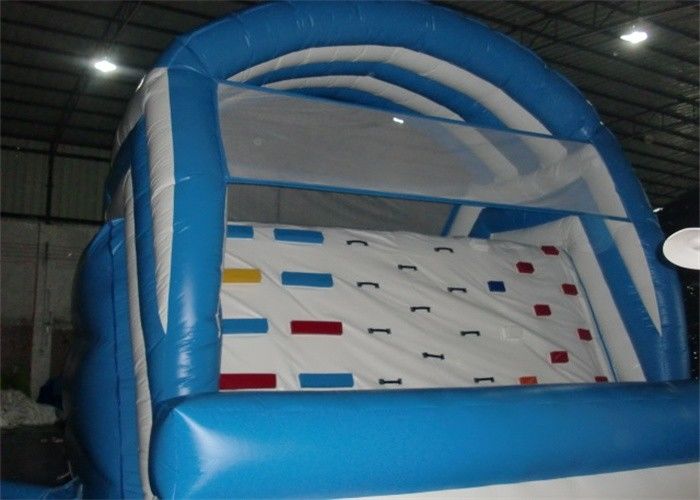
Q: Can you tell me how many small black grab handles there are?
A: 11